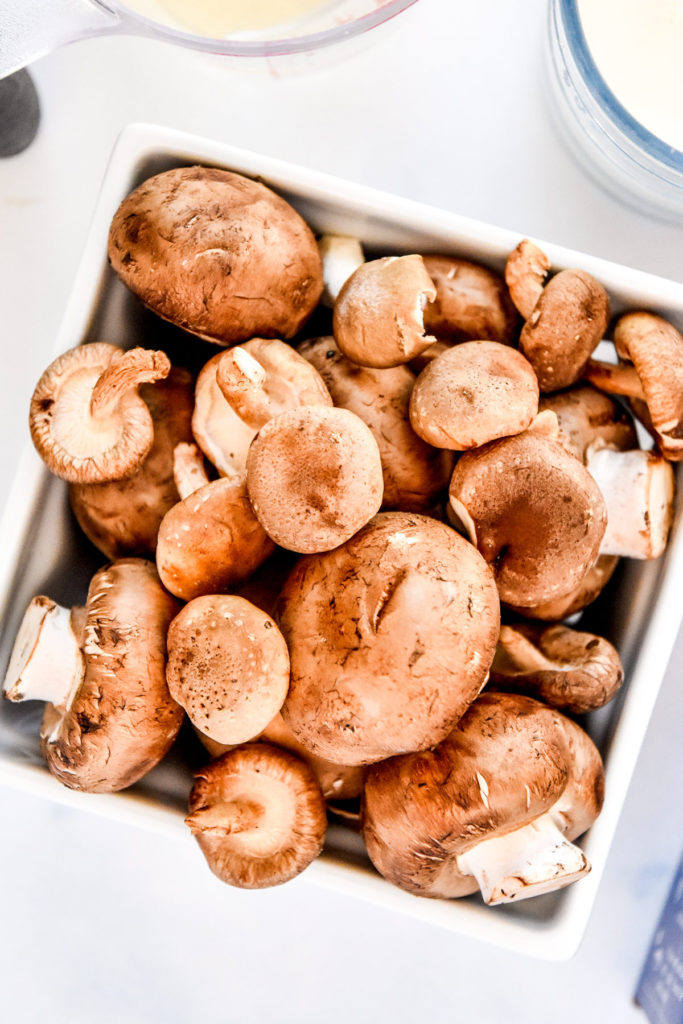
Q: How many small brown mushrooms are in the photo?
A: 12